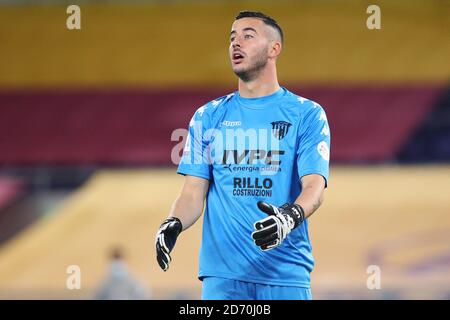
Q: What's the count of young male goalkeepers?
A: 1